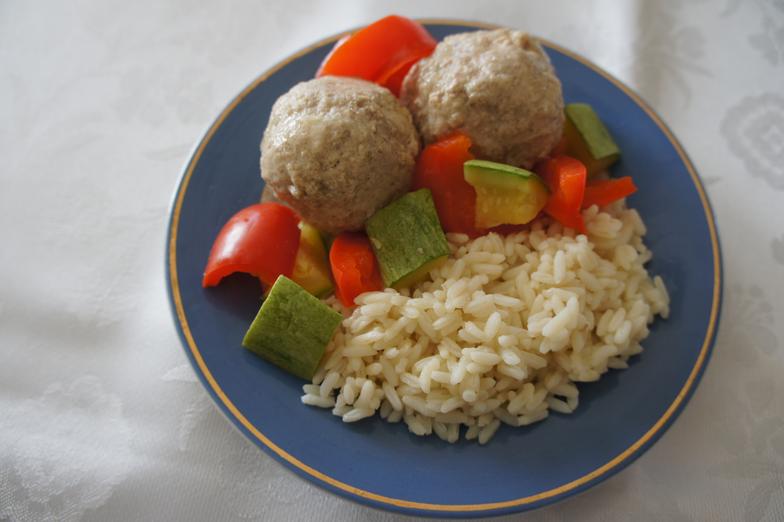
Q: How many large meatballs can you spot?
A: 2